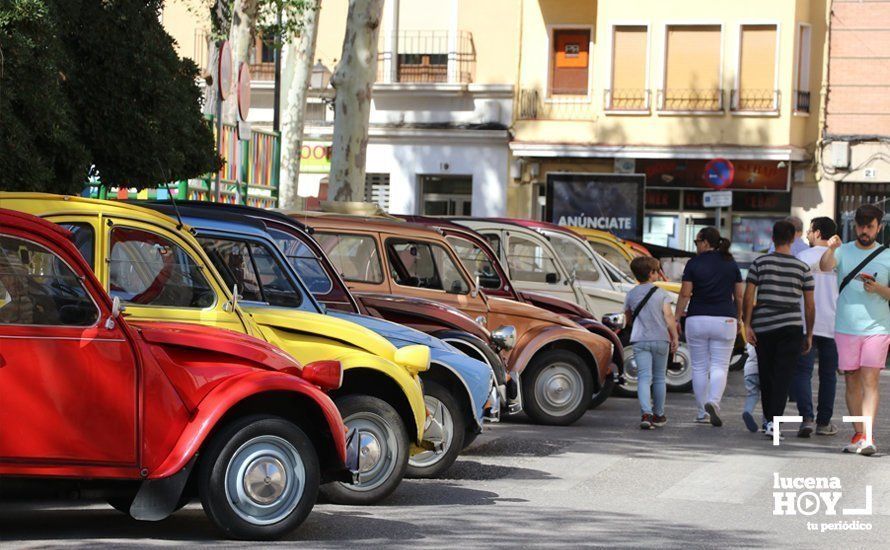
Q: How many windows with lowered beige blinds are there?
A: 3